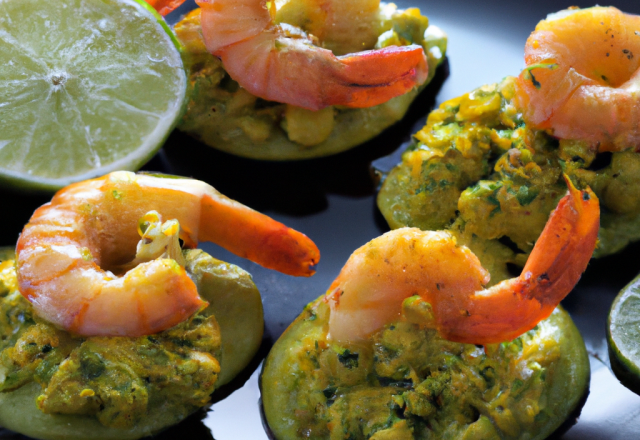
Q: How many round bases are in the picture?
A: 4